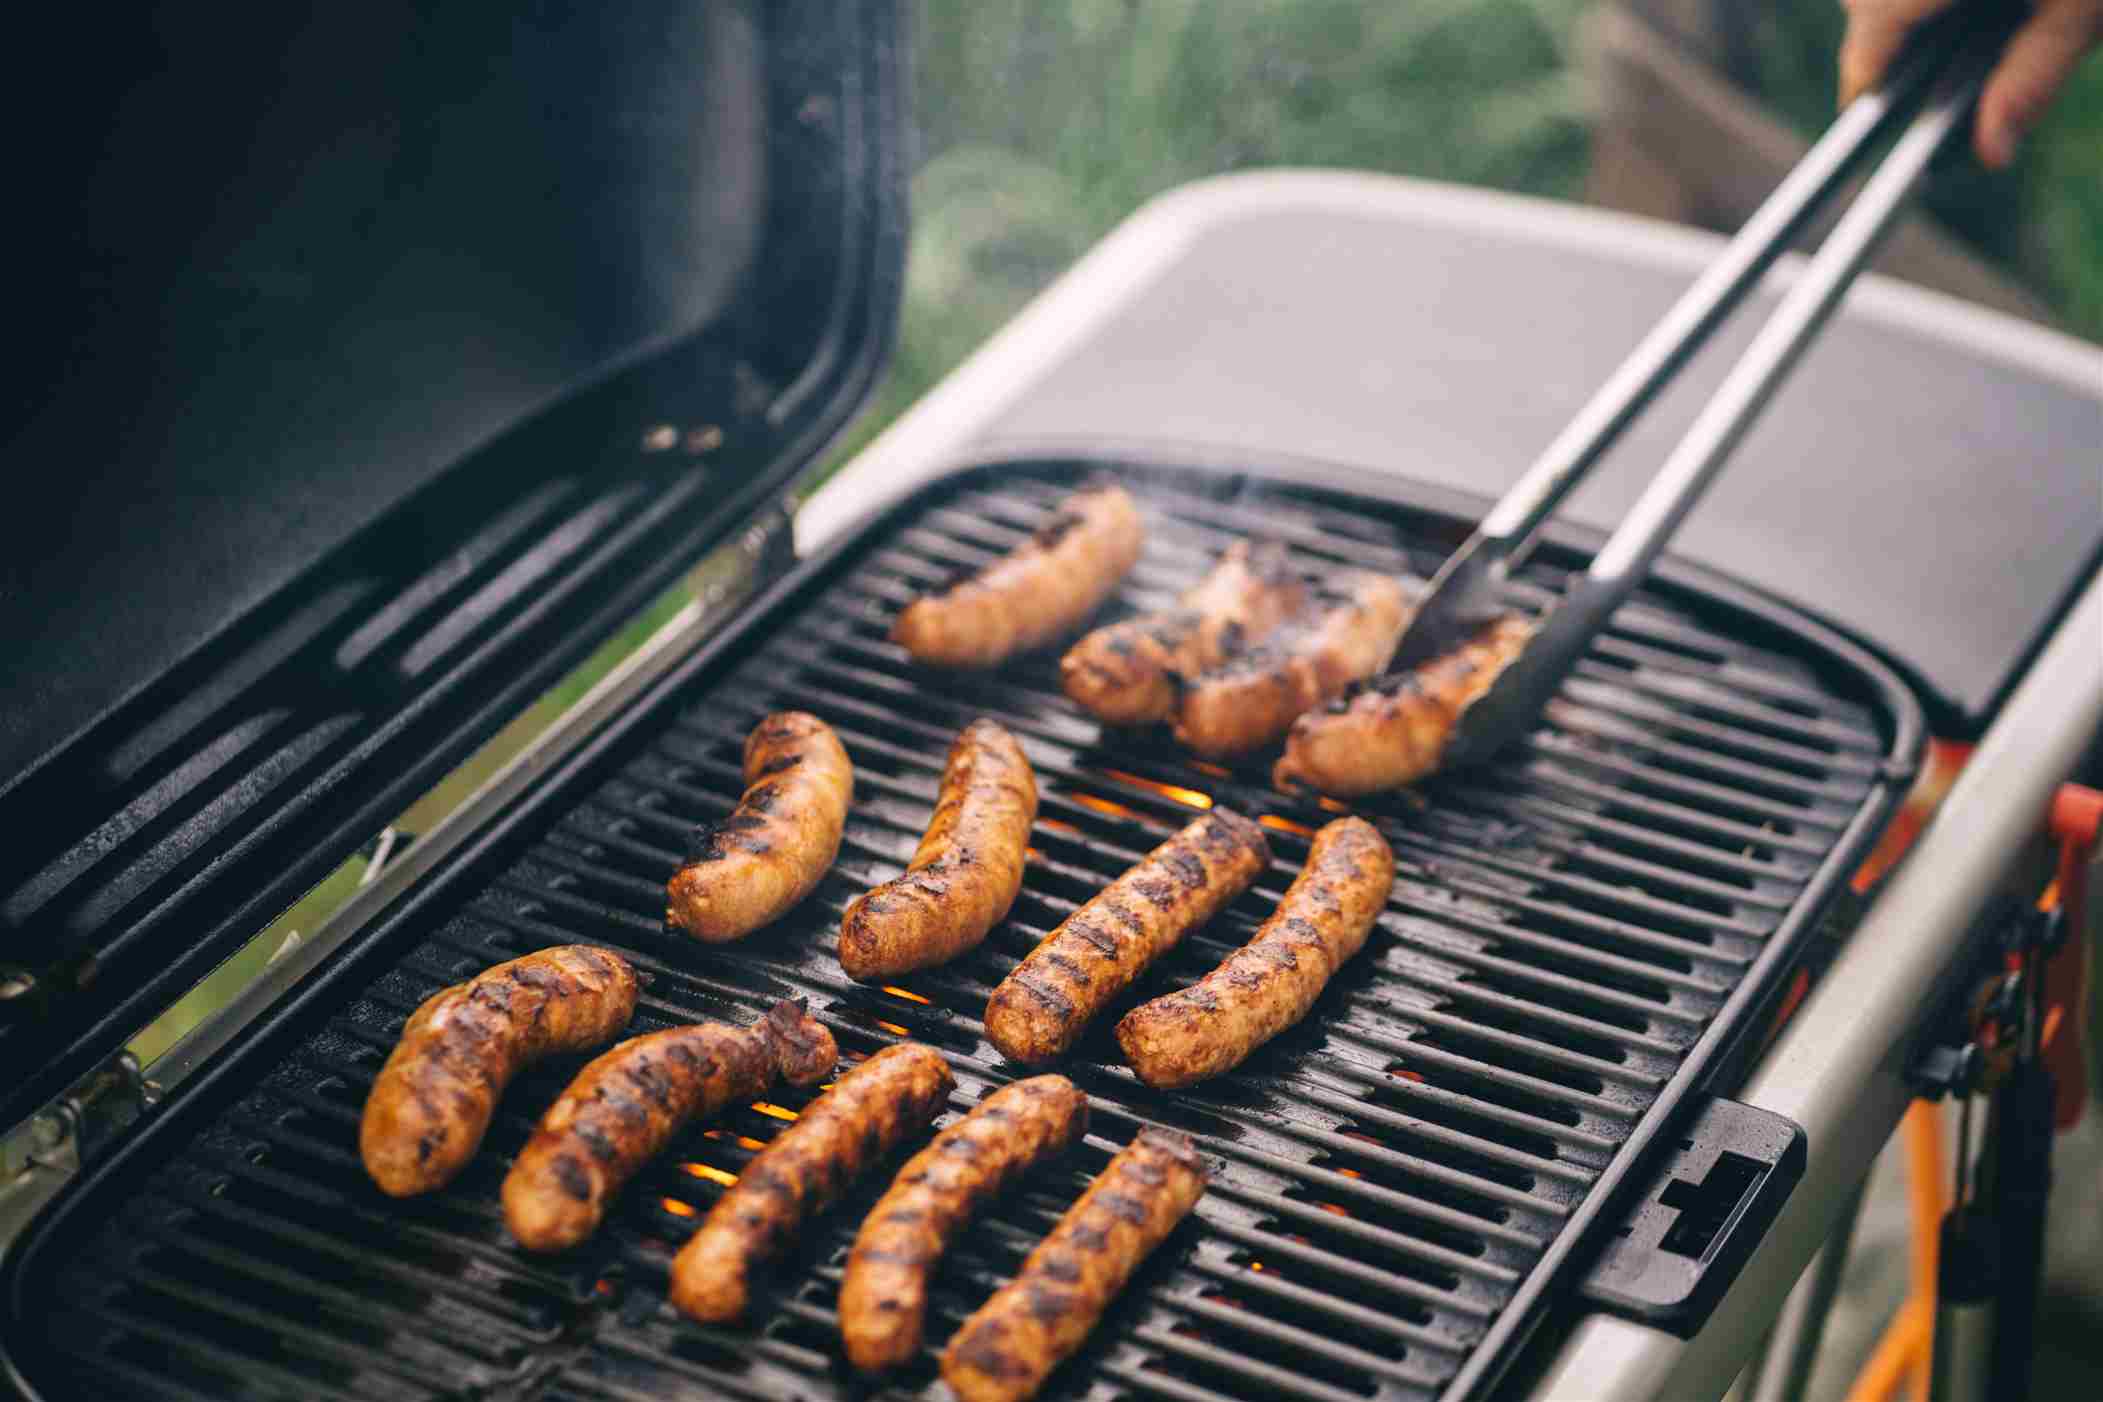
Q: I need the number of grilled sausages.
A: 13